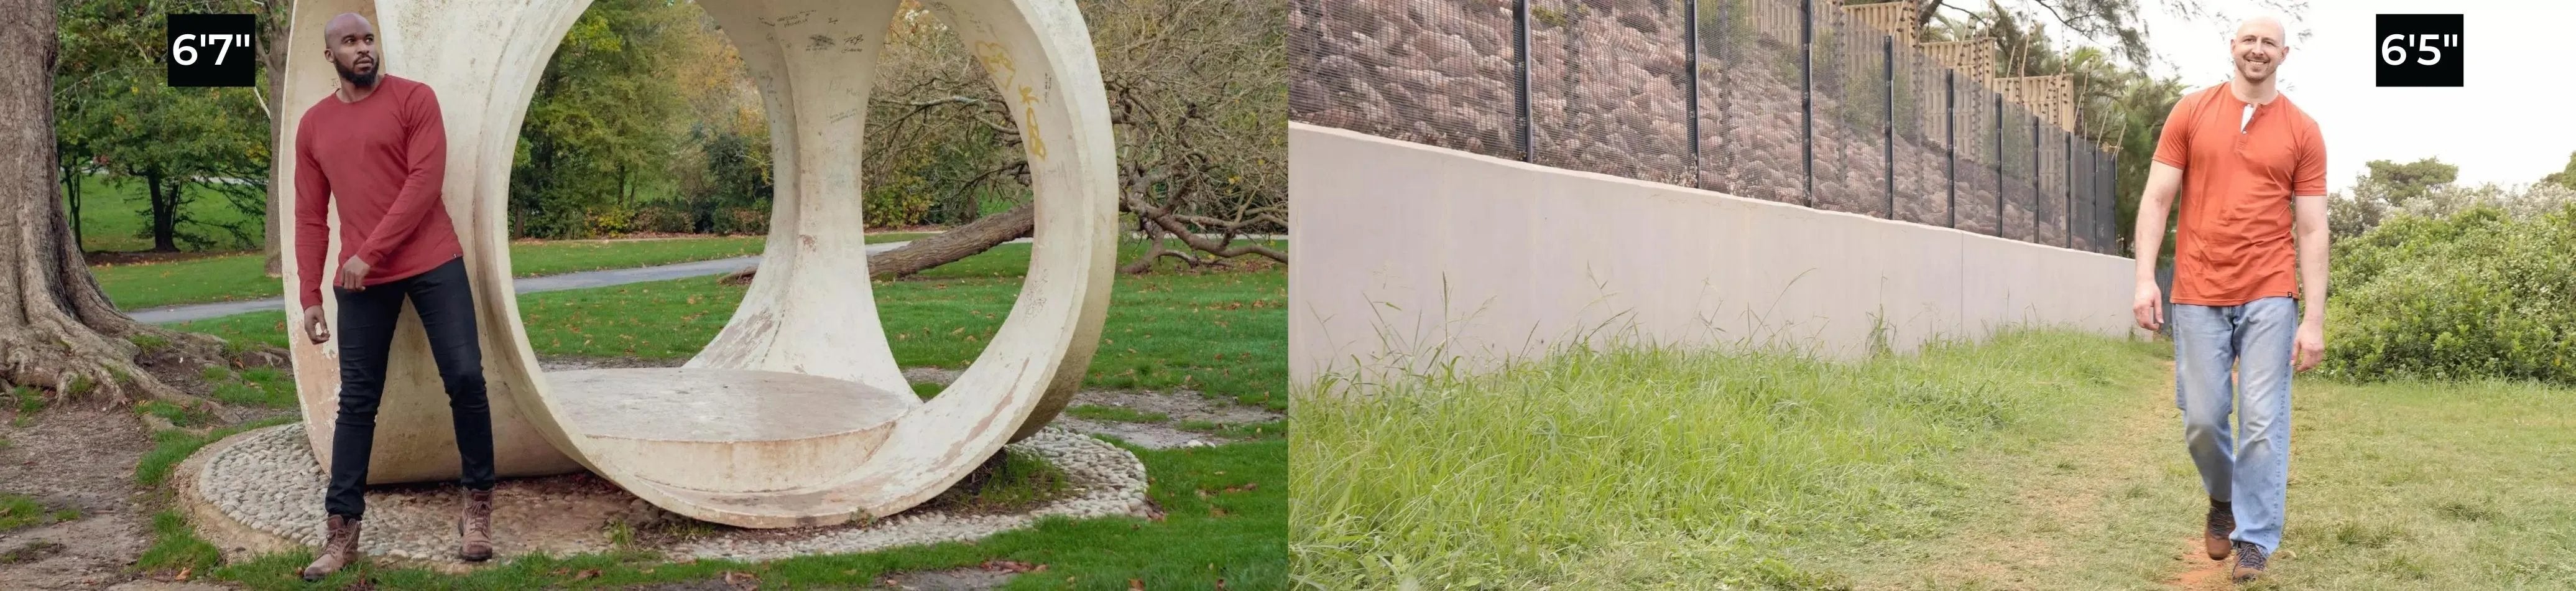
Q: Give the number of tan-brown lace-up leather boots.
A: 2